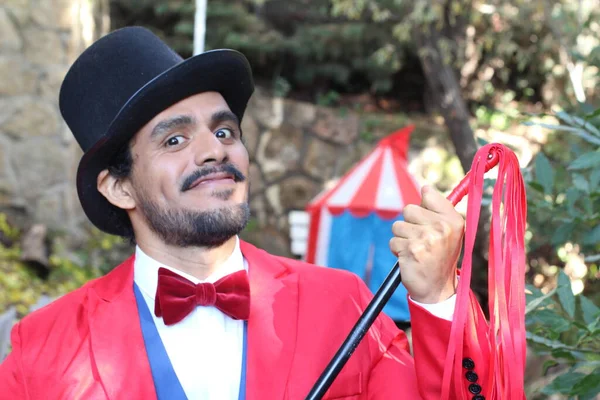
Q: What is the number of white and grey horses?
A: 0